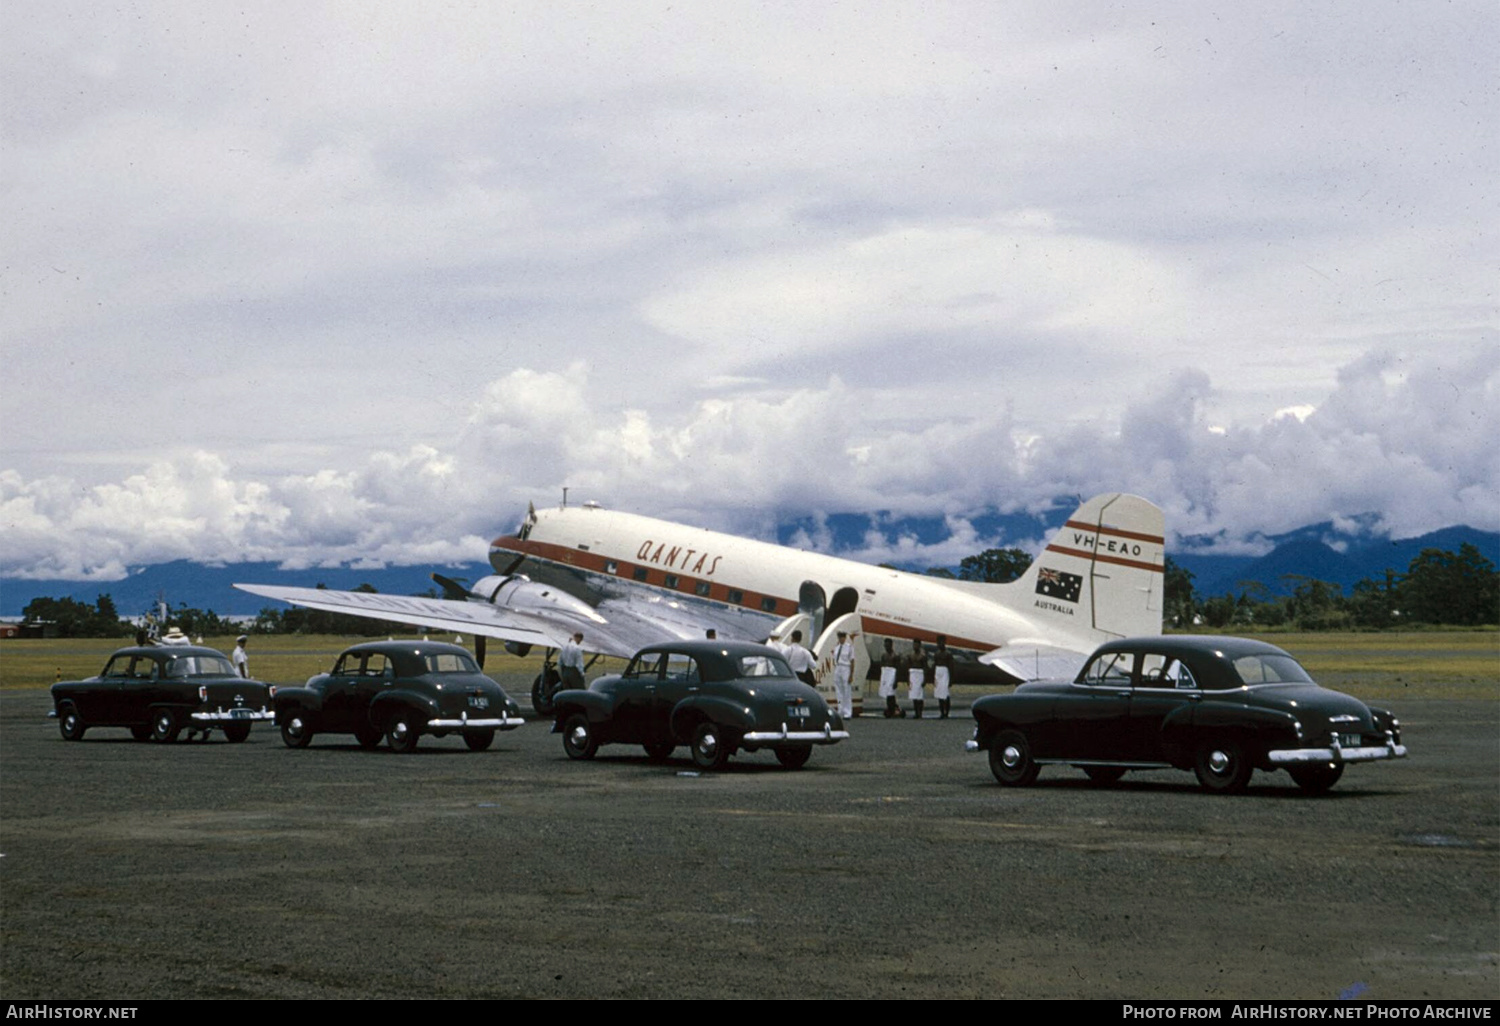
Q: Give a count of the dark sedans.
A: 4